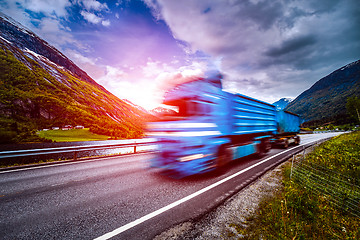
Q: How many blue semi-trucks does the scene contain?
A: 1